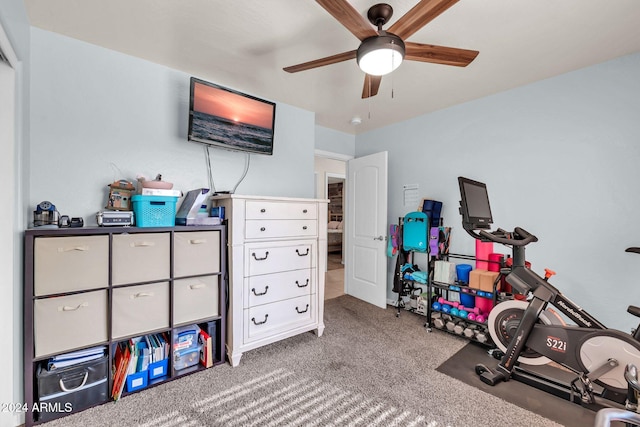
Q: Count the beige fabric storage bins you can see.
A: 6